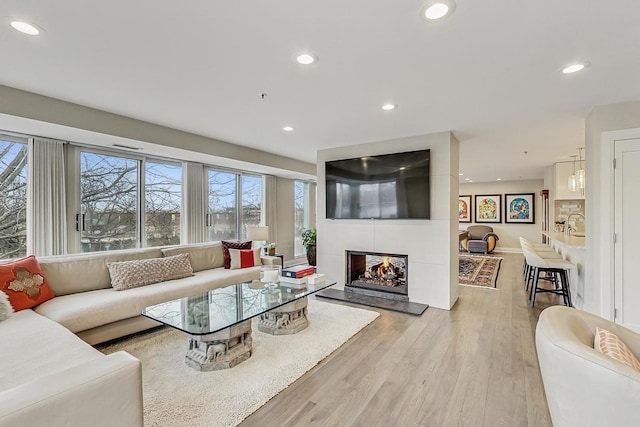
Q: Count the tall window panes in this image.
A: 6